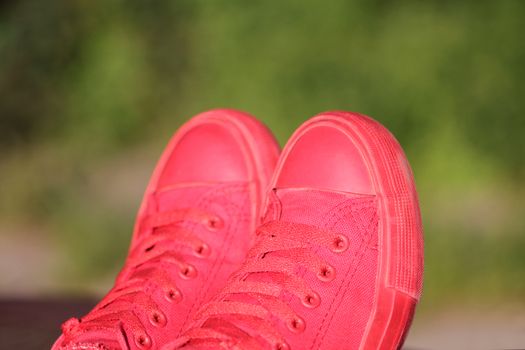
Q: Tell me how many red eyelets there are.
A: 11